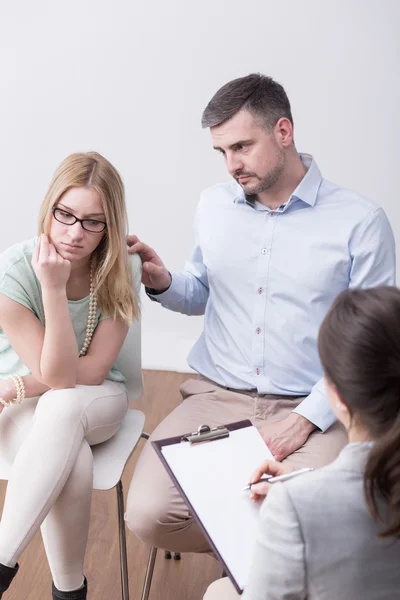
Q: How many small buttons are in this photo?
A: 5